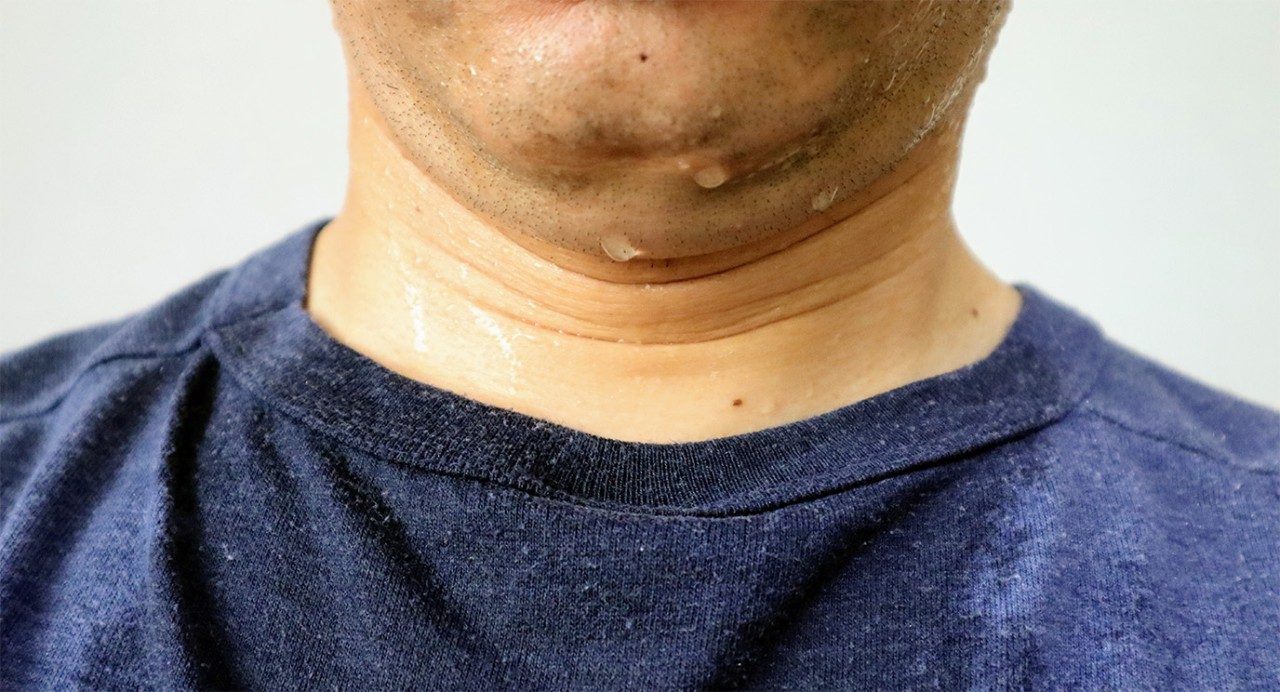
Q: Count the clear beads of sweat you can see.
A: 3